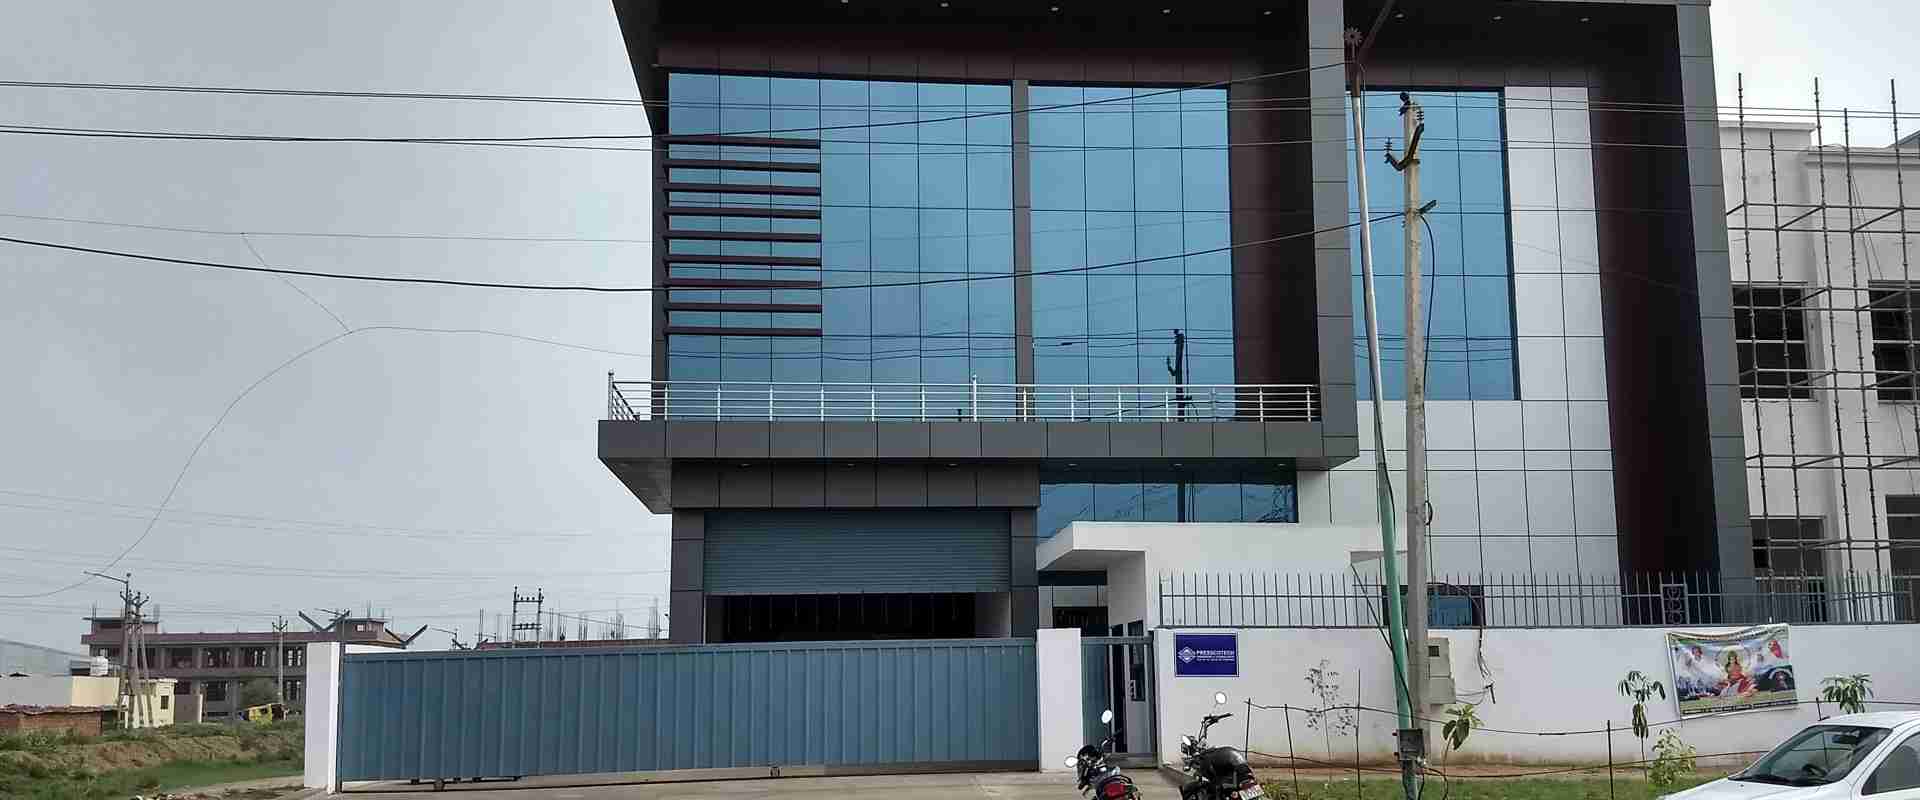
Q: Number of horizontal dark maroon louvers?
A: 9